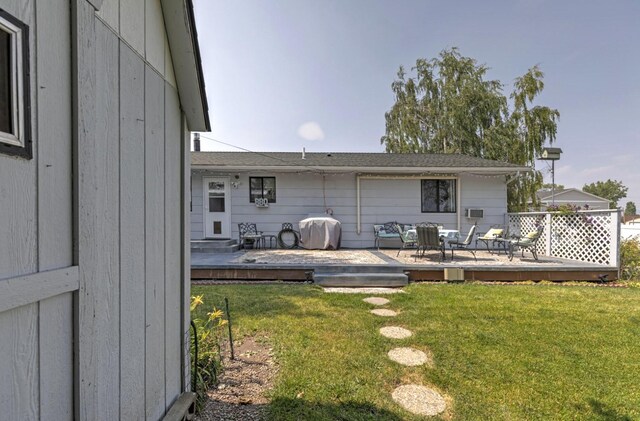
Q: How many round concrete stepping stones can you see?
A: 5